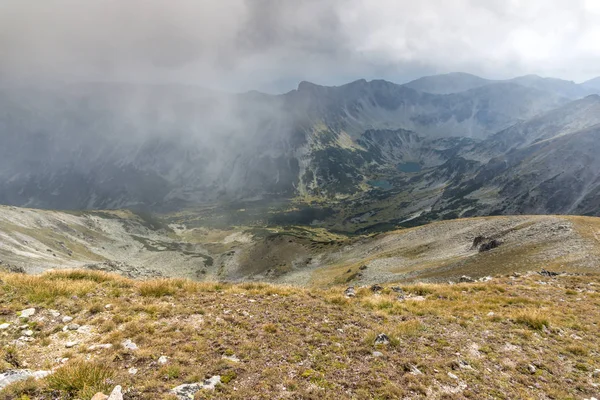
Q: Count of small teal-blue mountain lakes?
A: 2